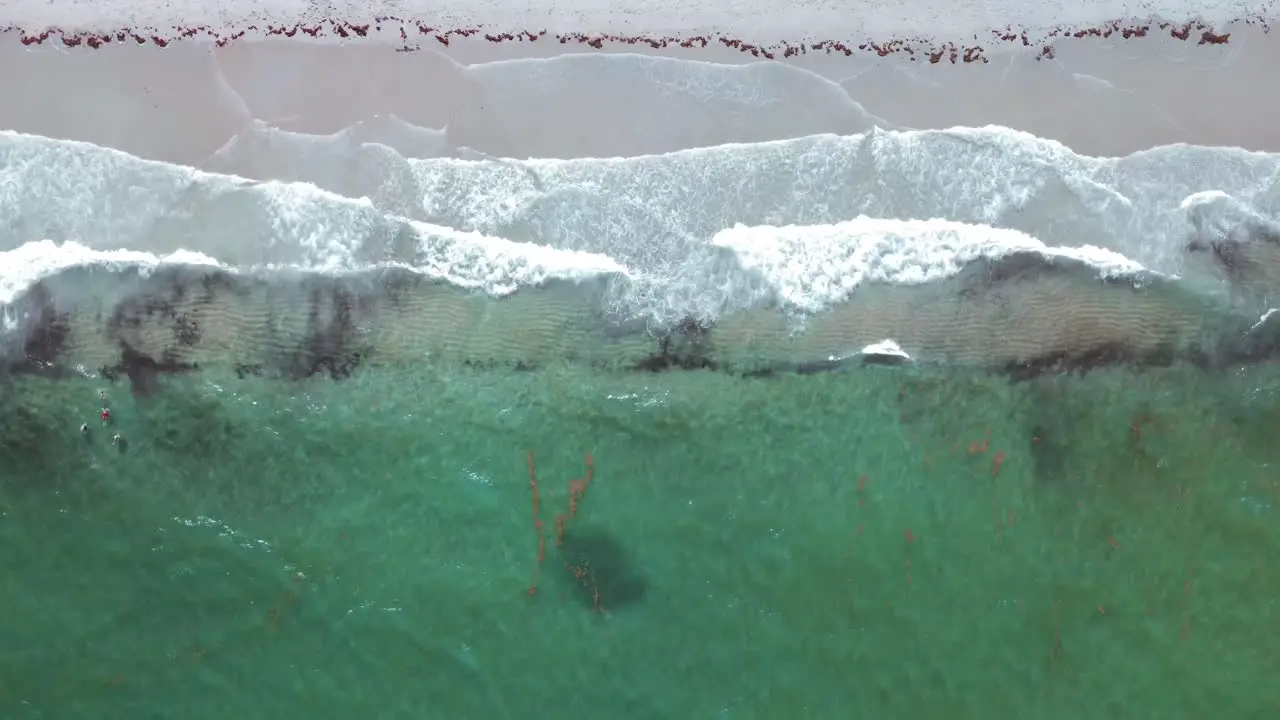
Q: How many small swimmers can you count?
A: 4